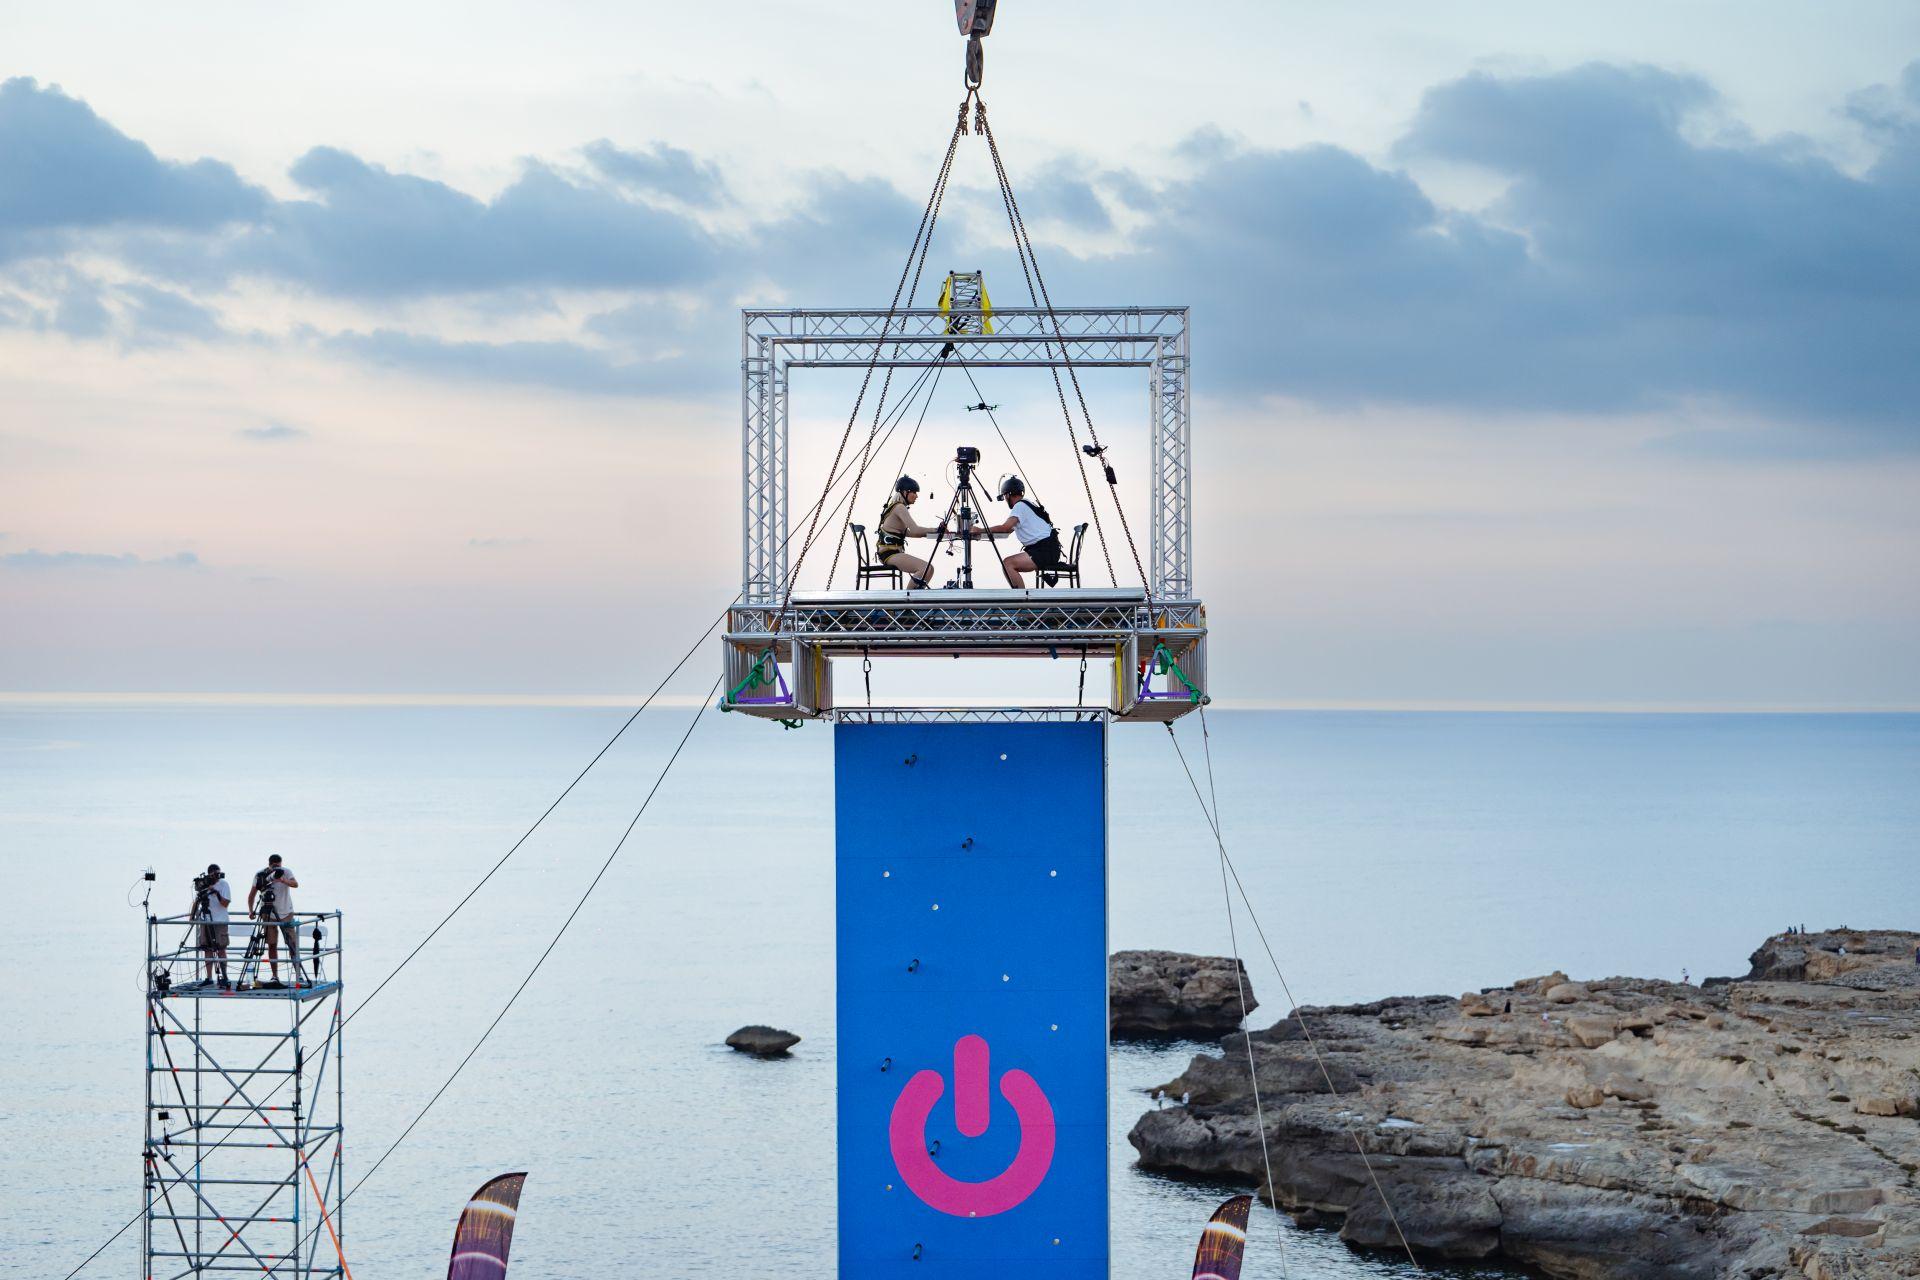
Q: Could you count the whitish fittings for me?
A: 9